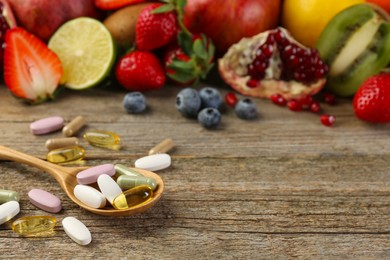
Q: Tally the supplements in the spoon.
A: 6